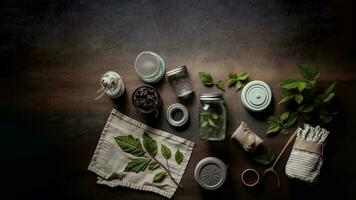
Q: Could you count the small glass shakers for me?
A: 1